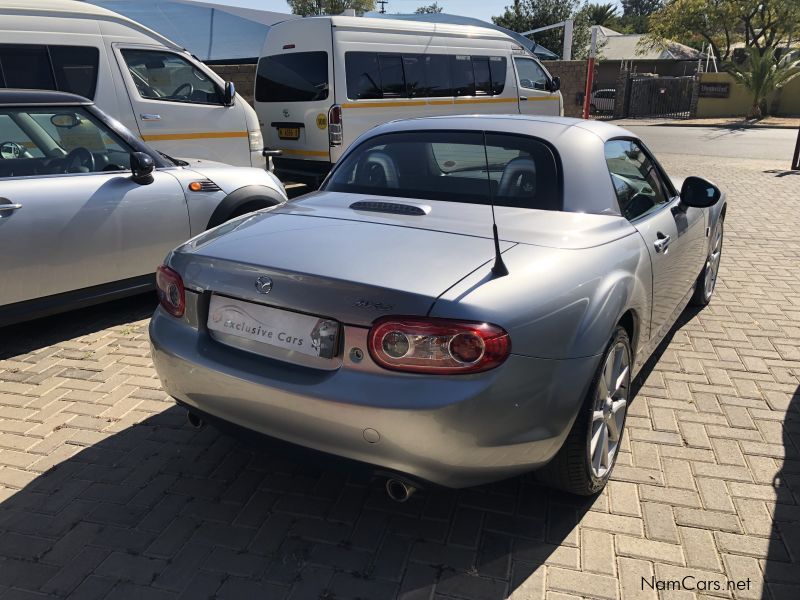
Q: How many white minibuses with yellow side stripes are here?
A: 2